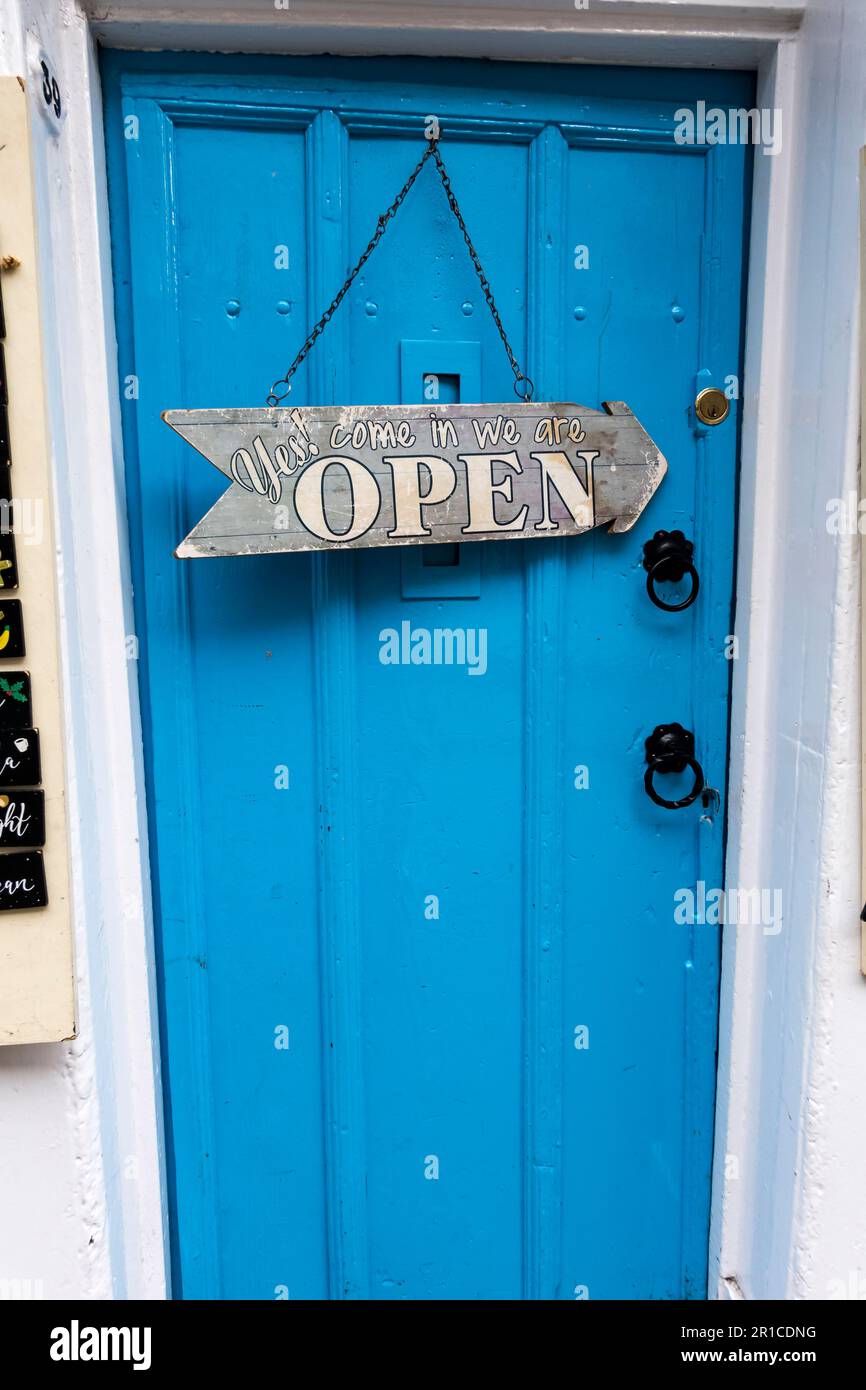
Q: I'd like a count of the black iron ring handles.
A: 2